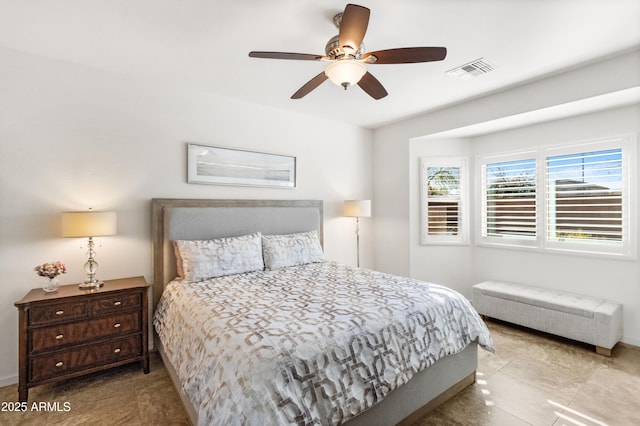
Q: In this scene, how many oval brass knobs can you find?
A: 6